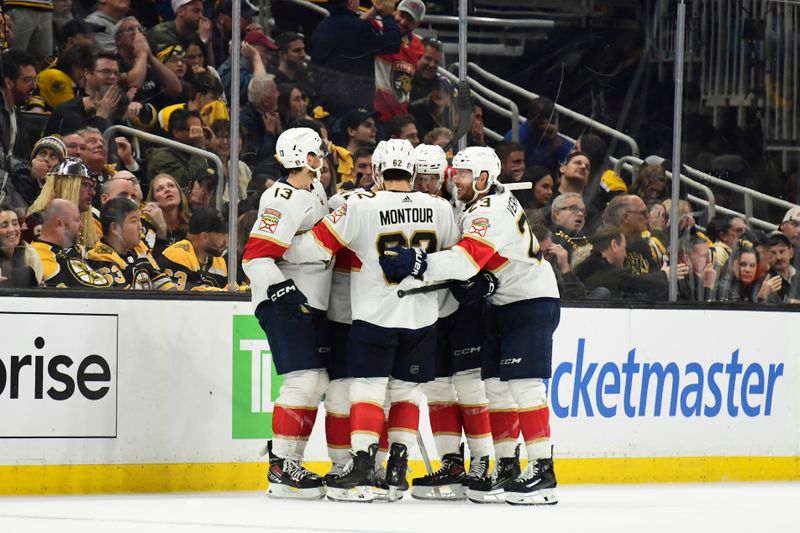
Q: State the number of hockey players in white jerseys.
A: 5